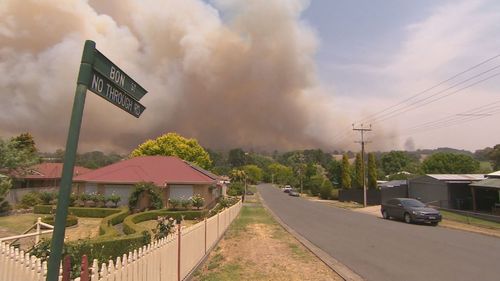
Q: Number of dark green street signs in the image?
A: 2